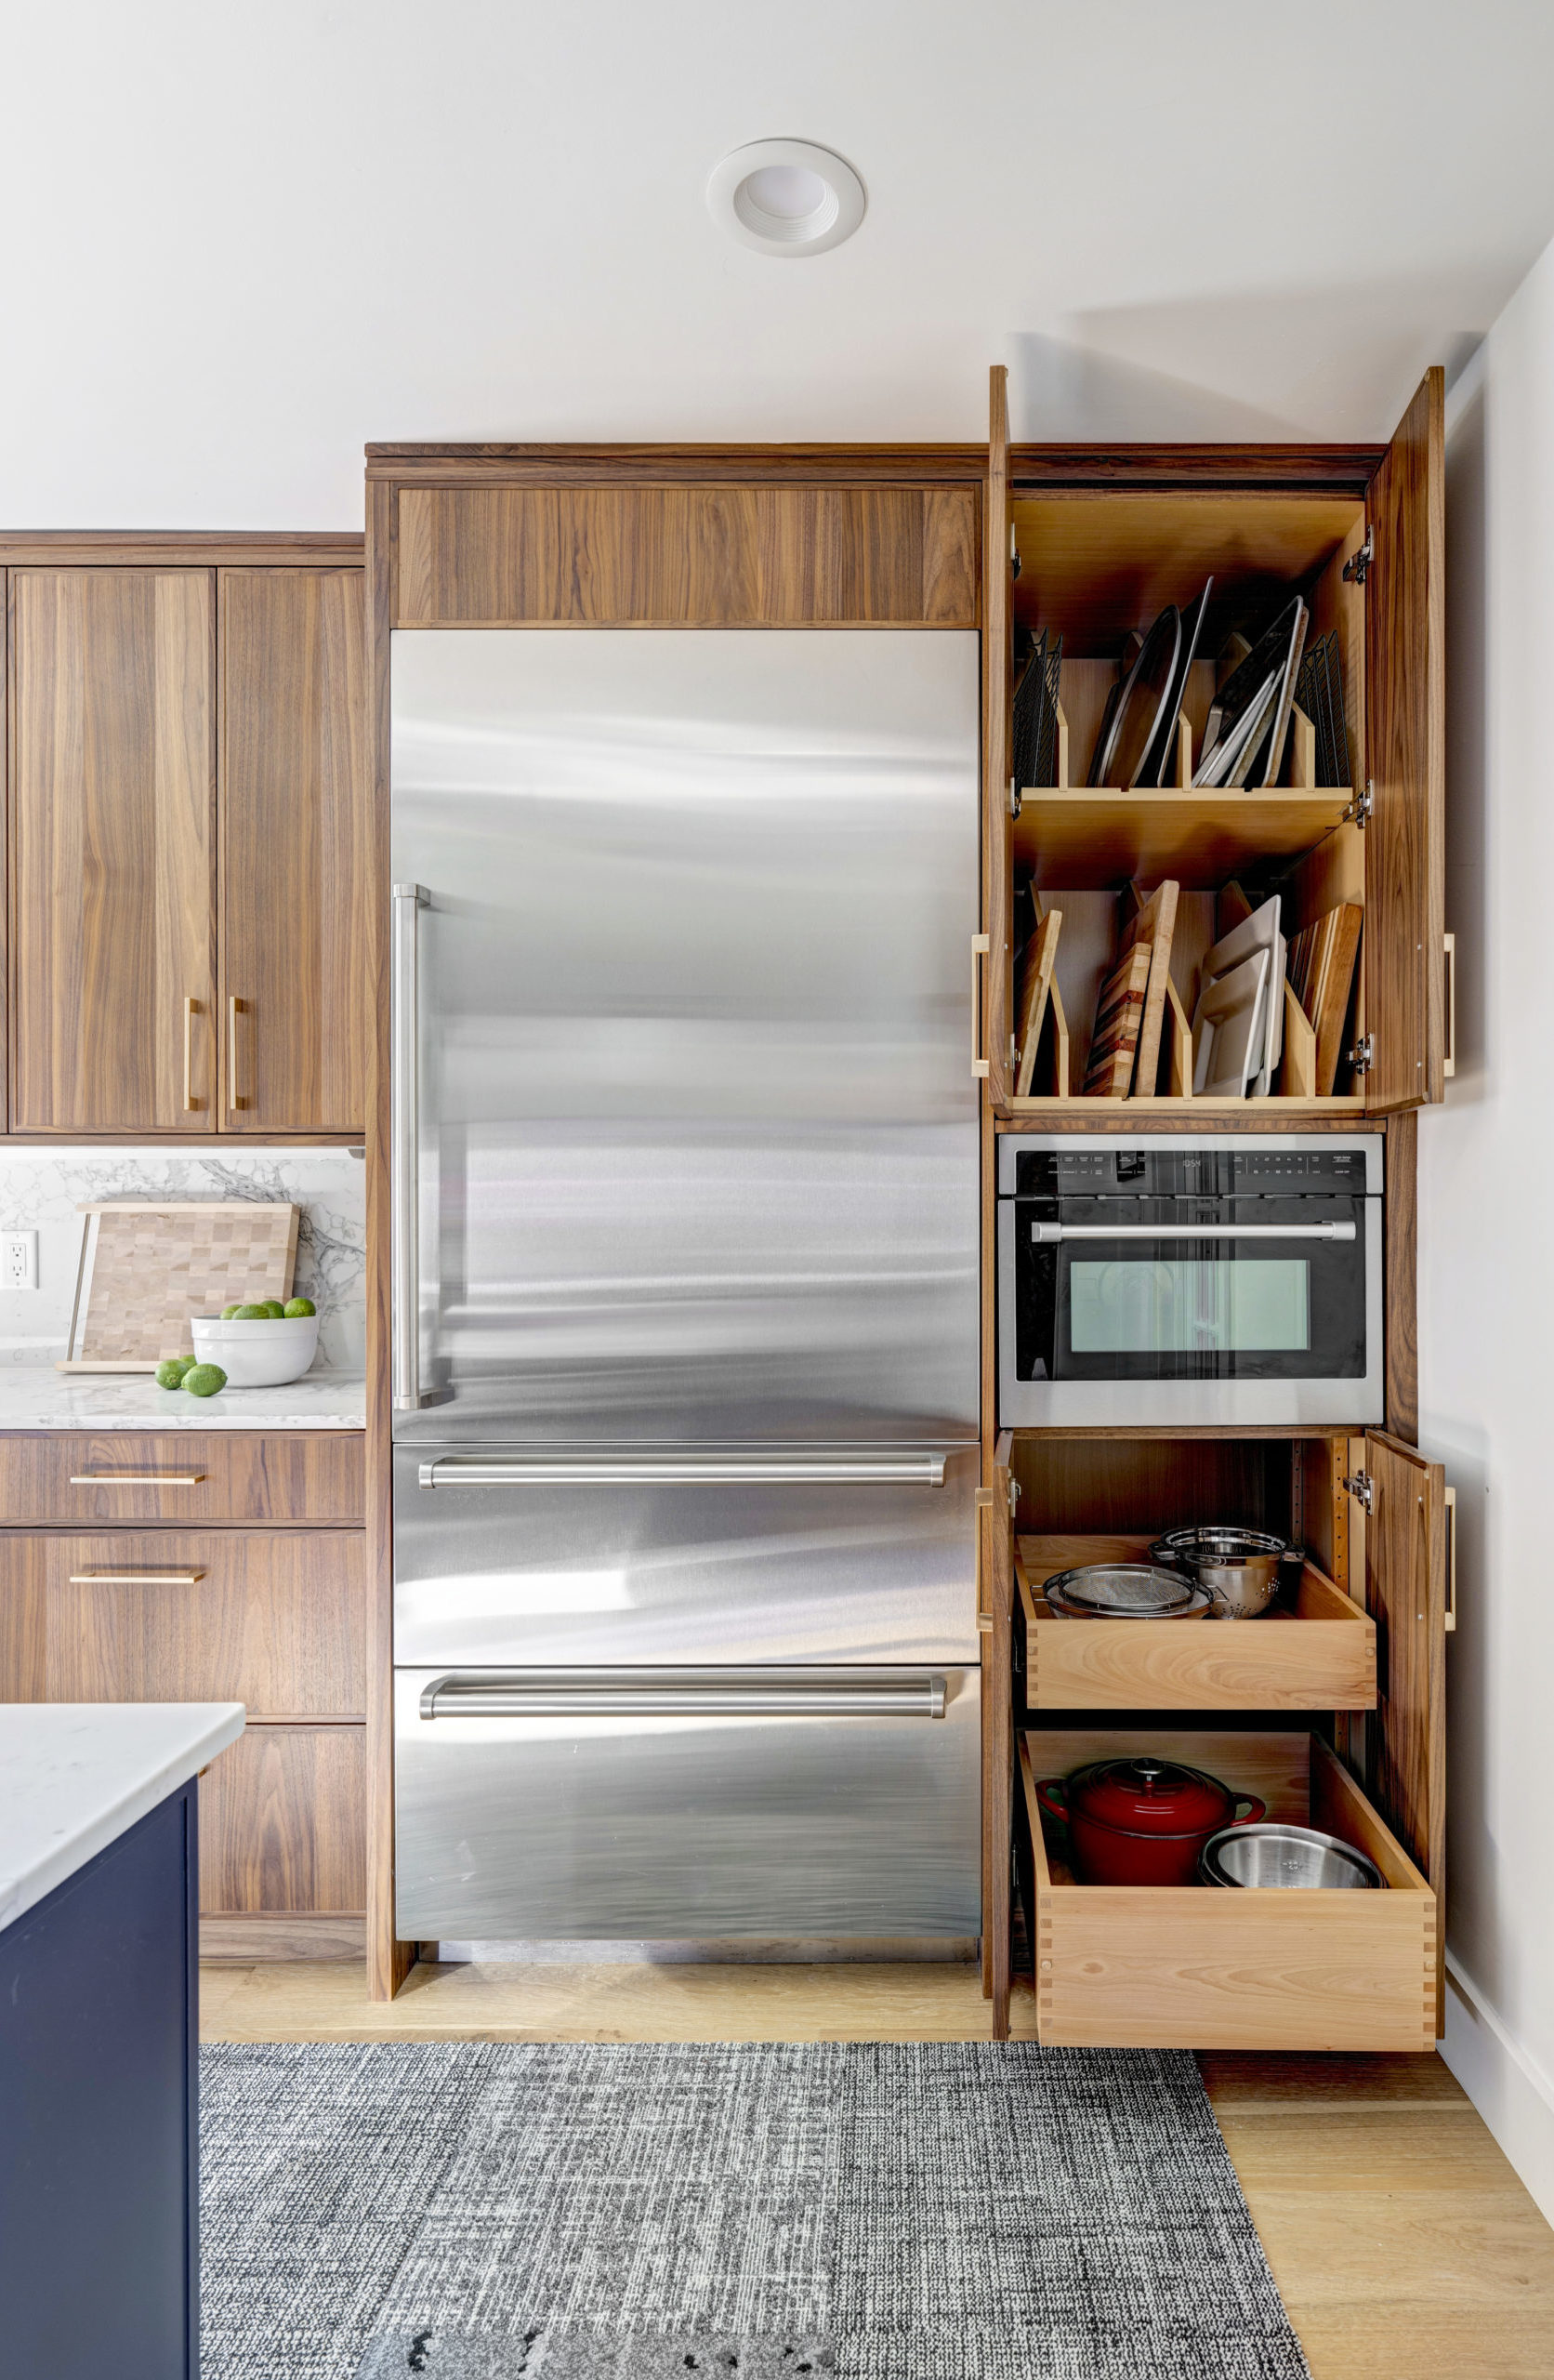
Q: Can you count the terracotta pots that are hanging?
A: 0